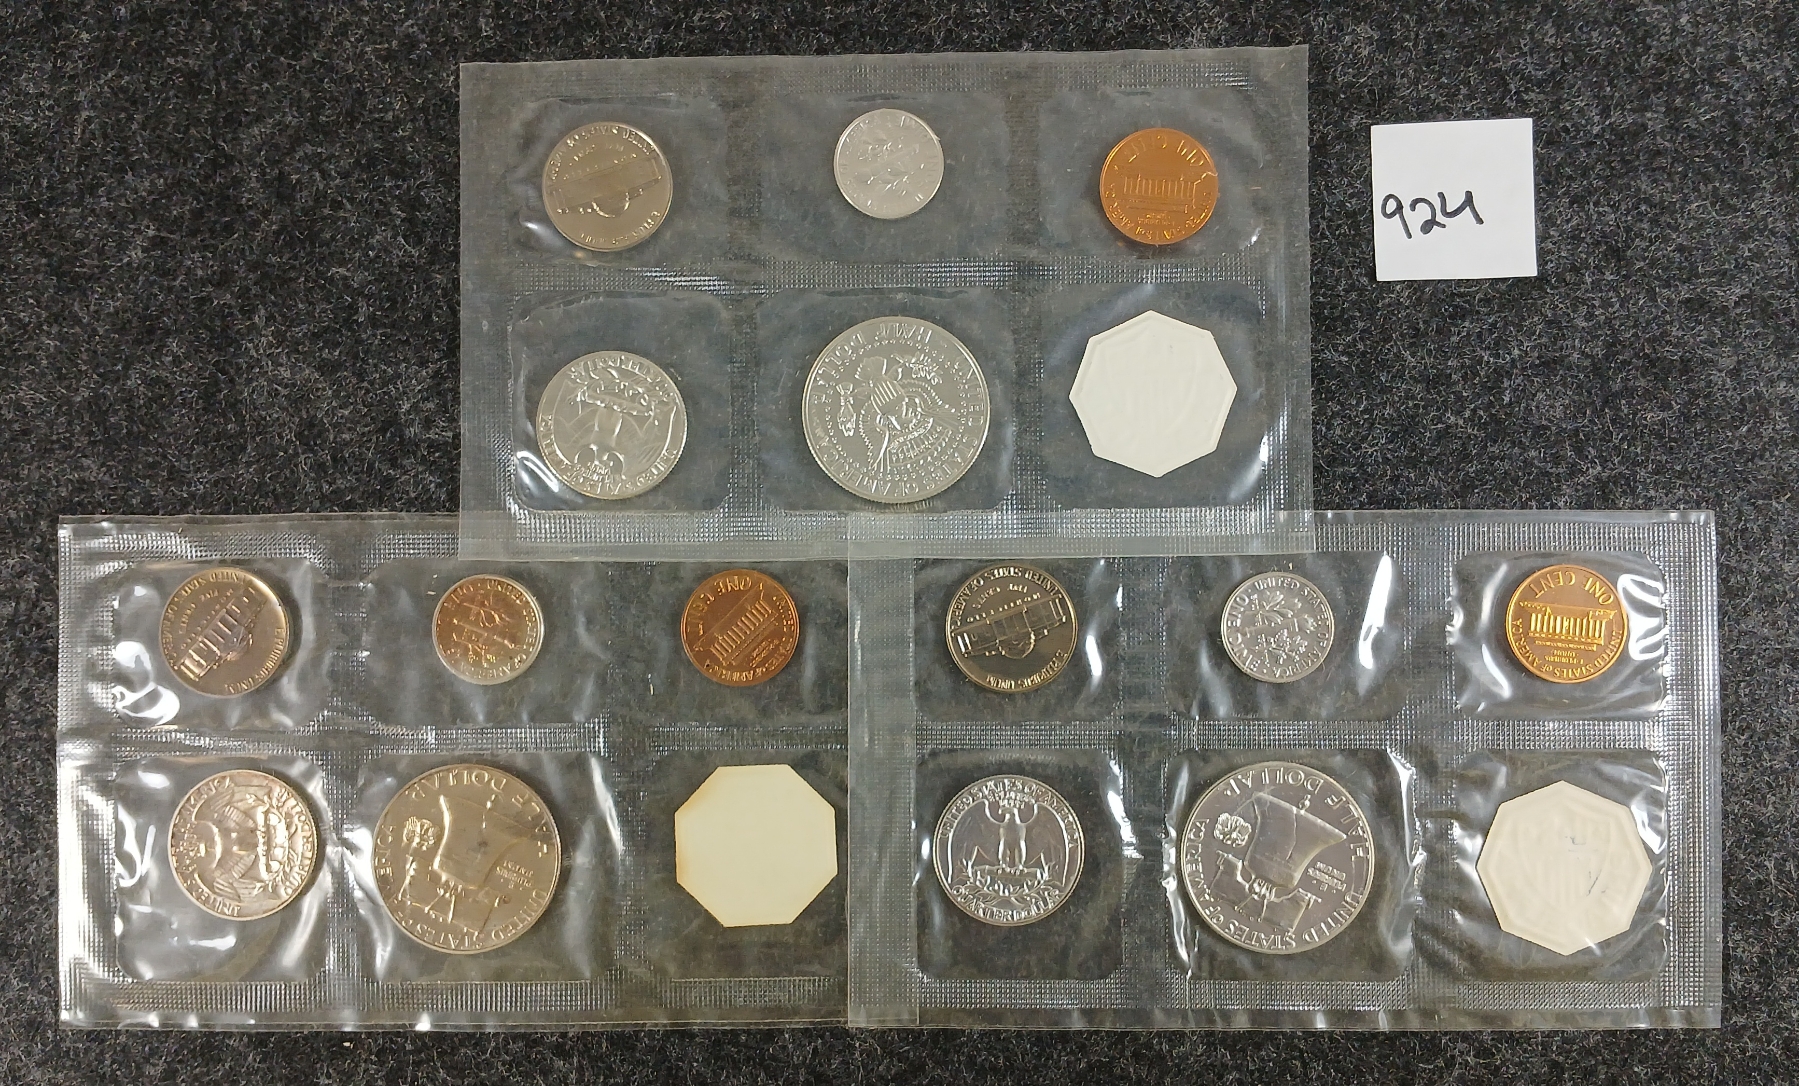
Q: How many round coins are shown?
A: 15